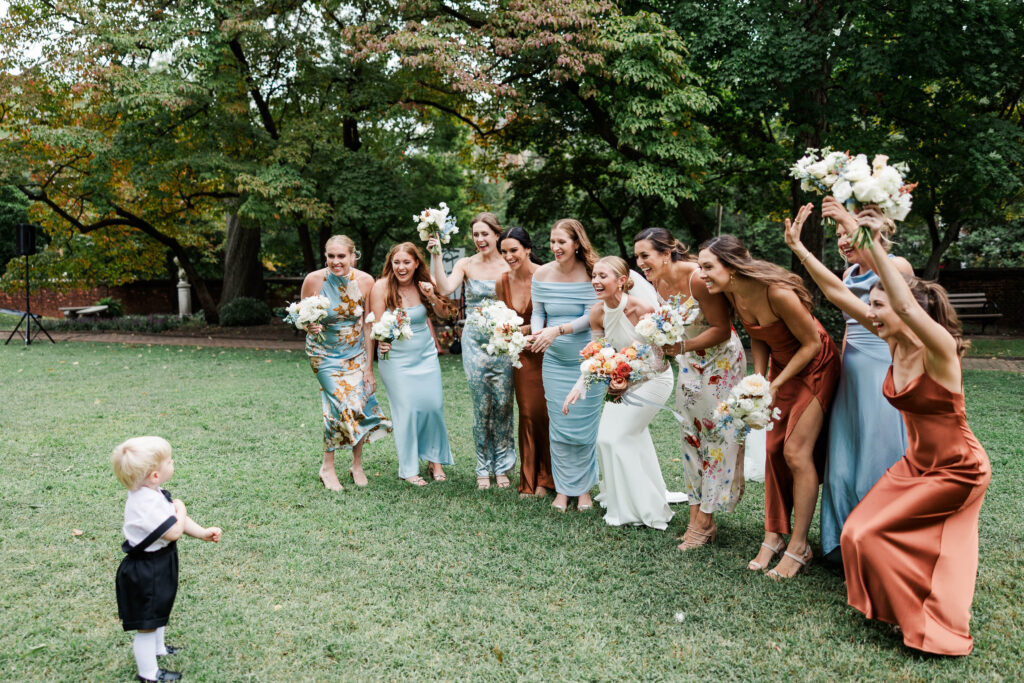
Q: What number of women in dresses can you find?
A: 10